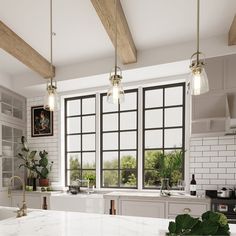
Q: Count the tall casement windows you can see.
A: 3